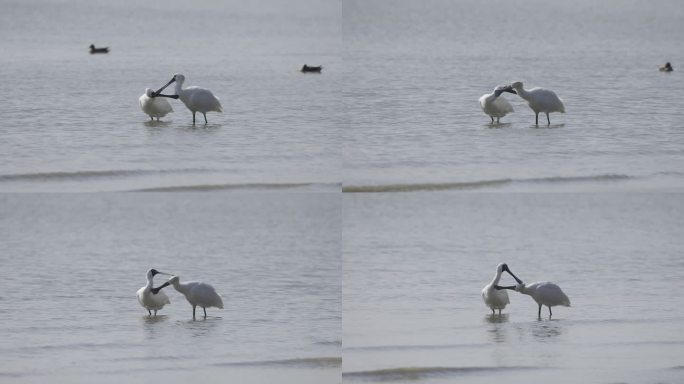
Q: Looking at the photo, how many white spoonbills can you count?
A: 8